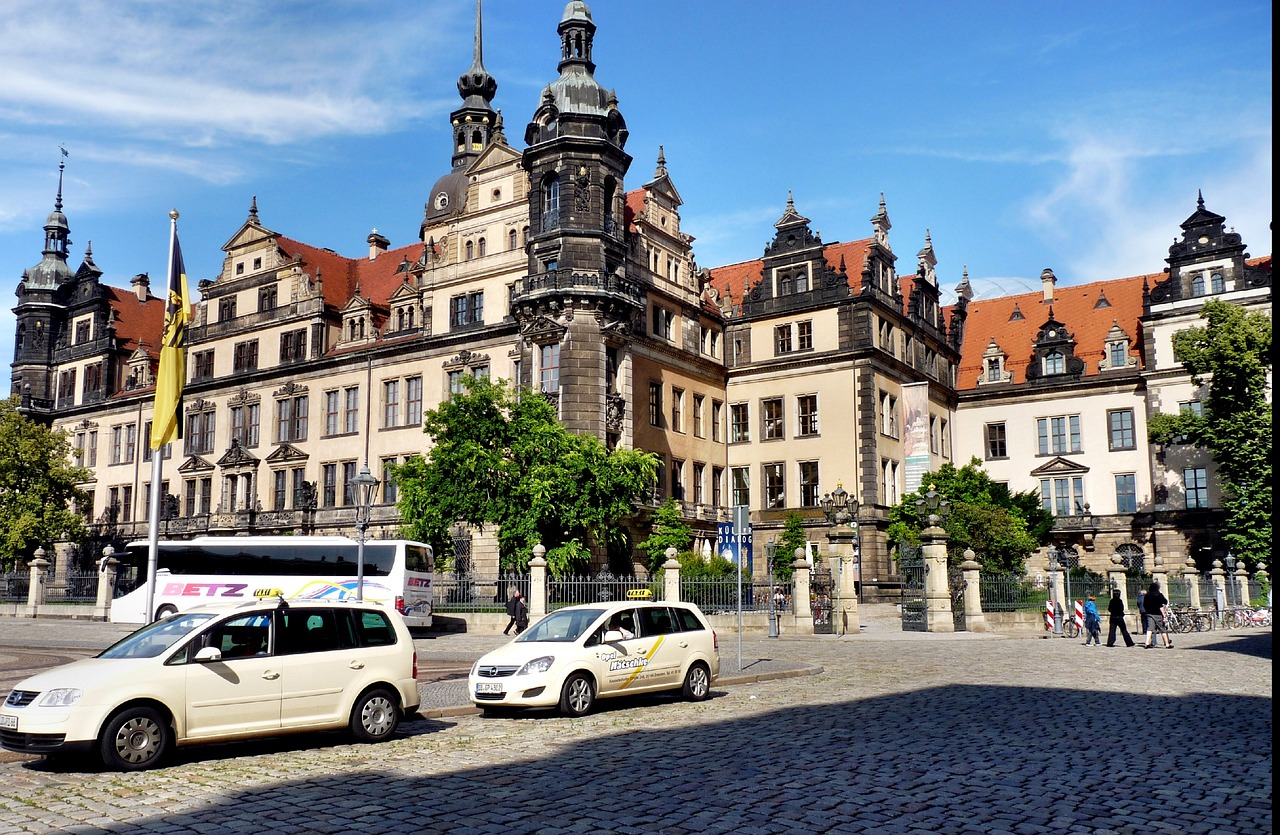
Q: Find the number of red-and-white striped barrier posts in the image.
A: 2